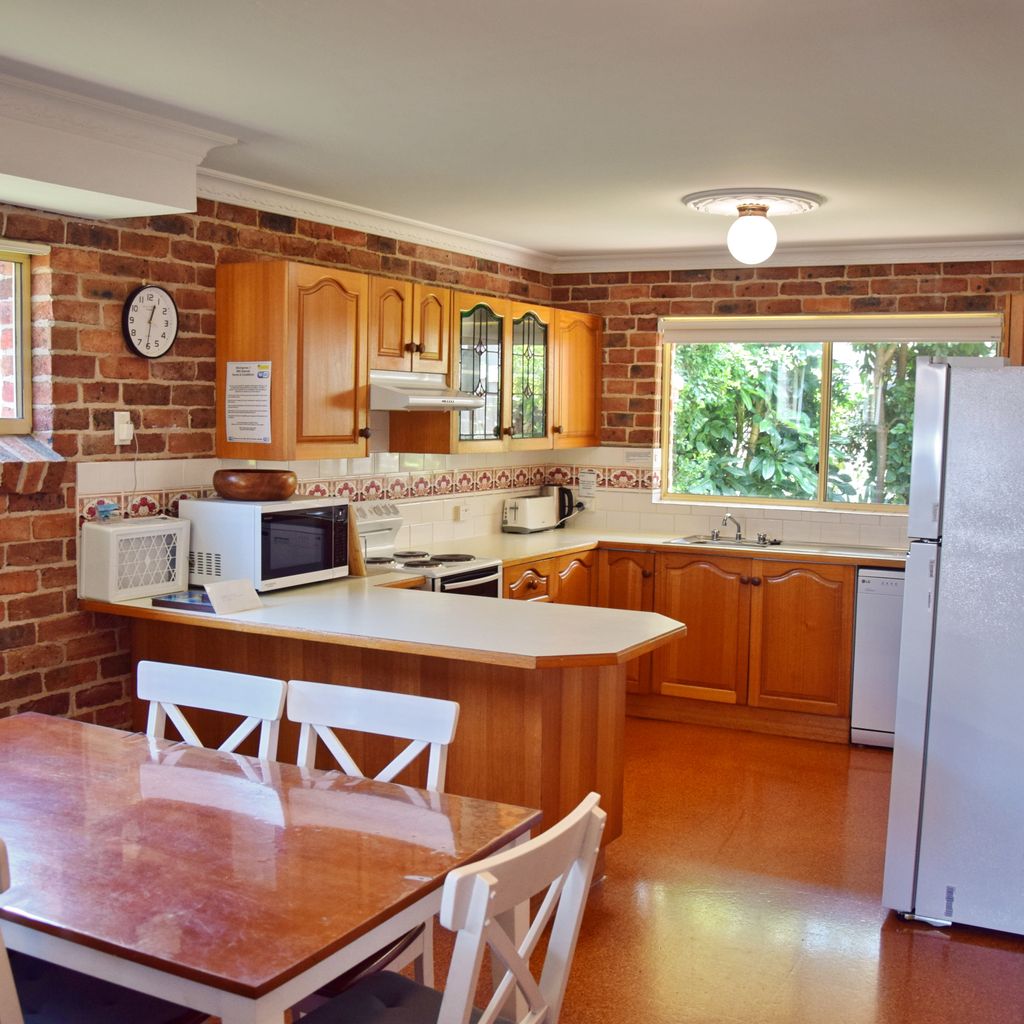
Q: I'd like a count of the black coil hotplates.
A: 4